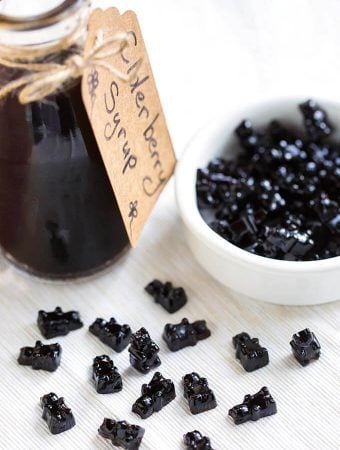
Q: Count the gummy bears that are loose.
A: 15